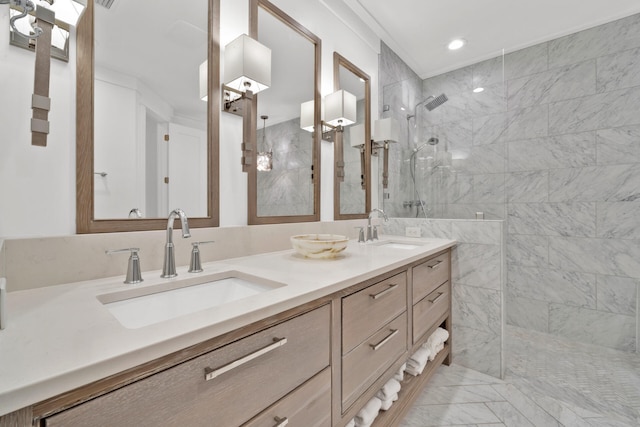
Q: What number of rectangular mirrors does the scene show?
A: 3